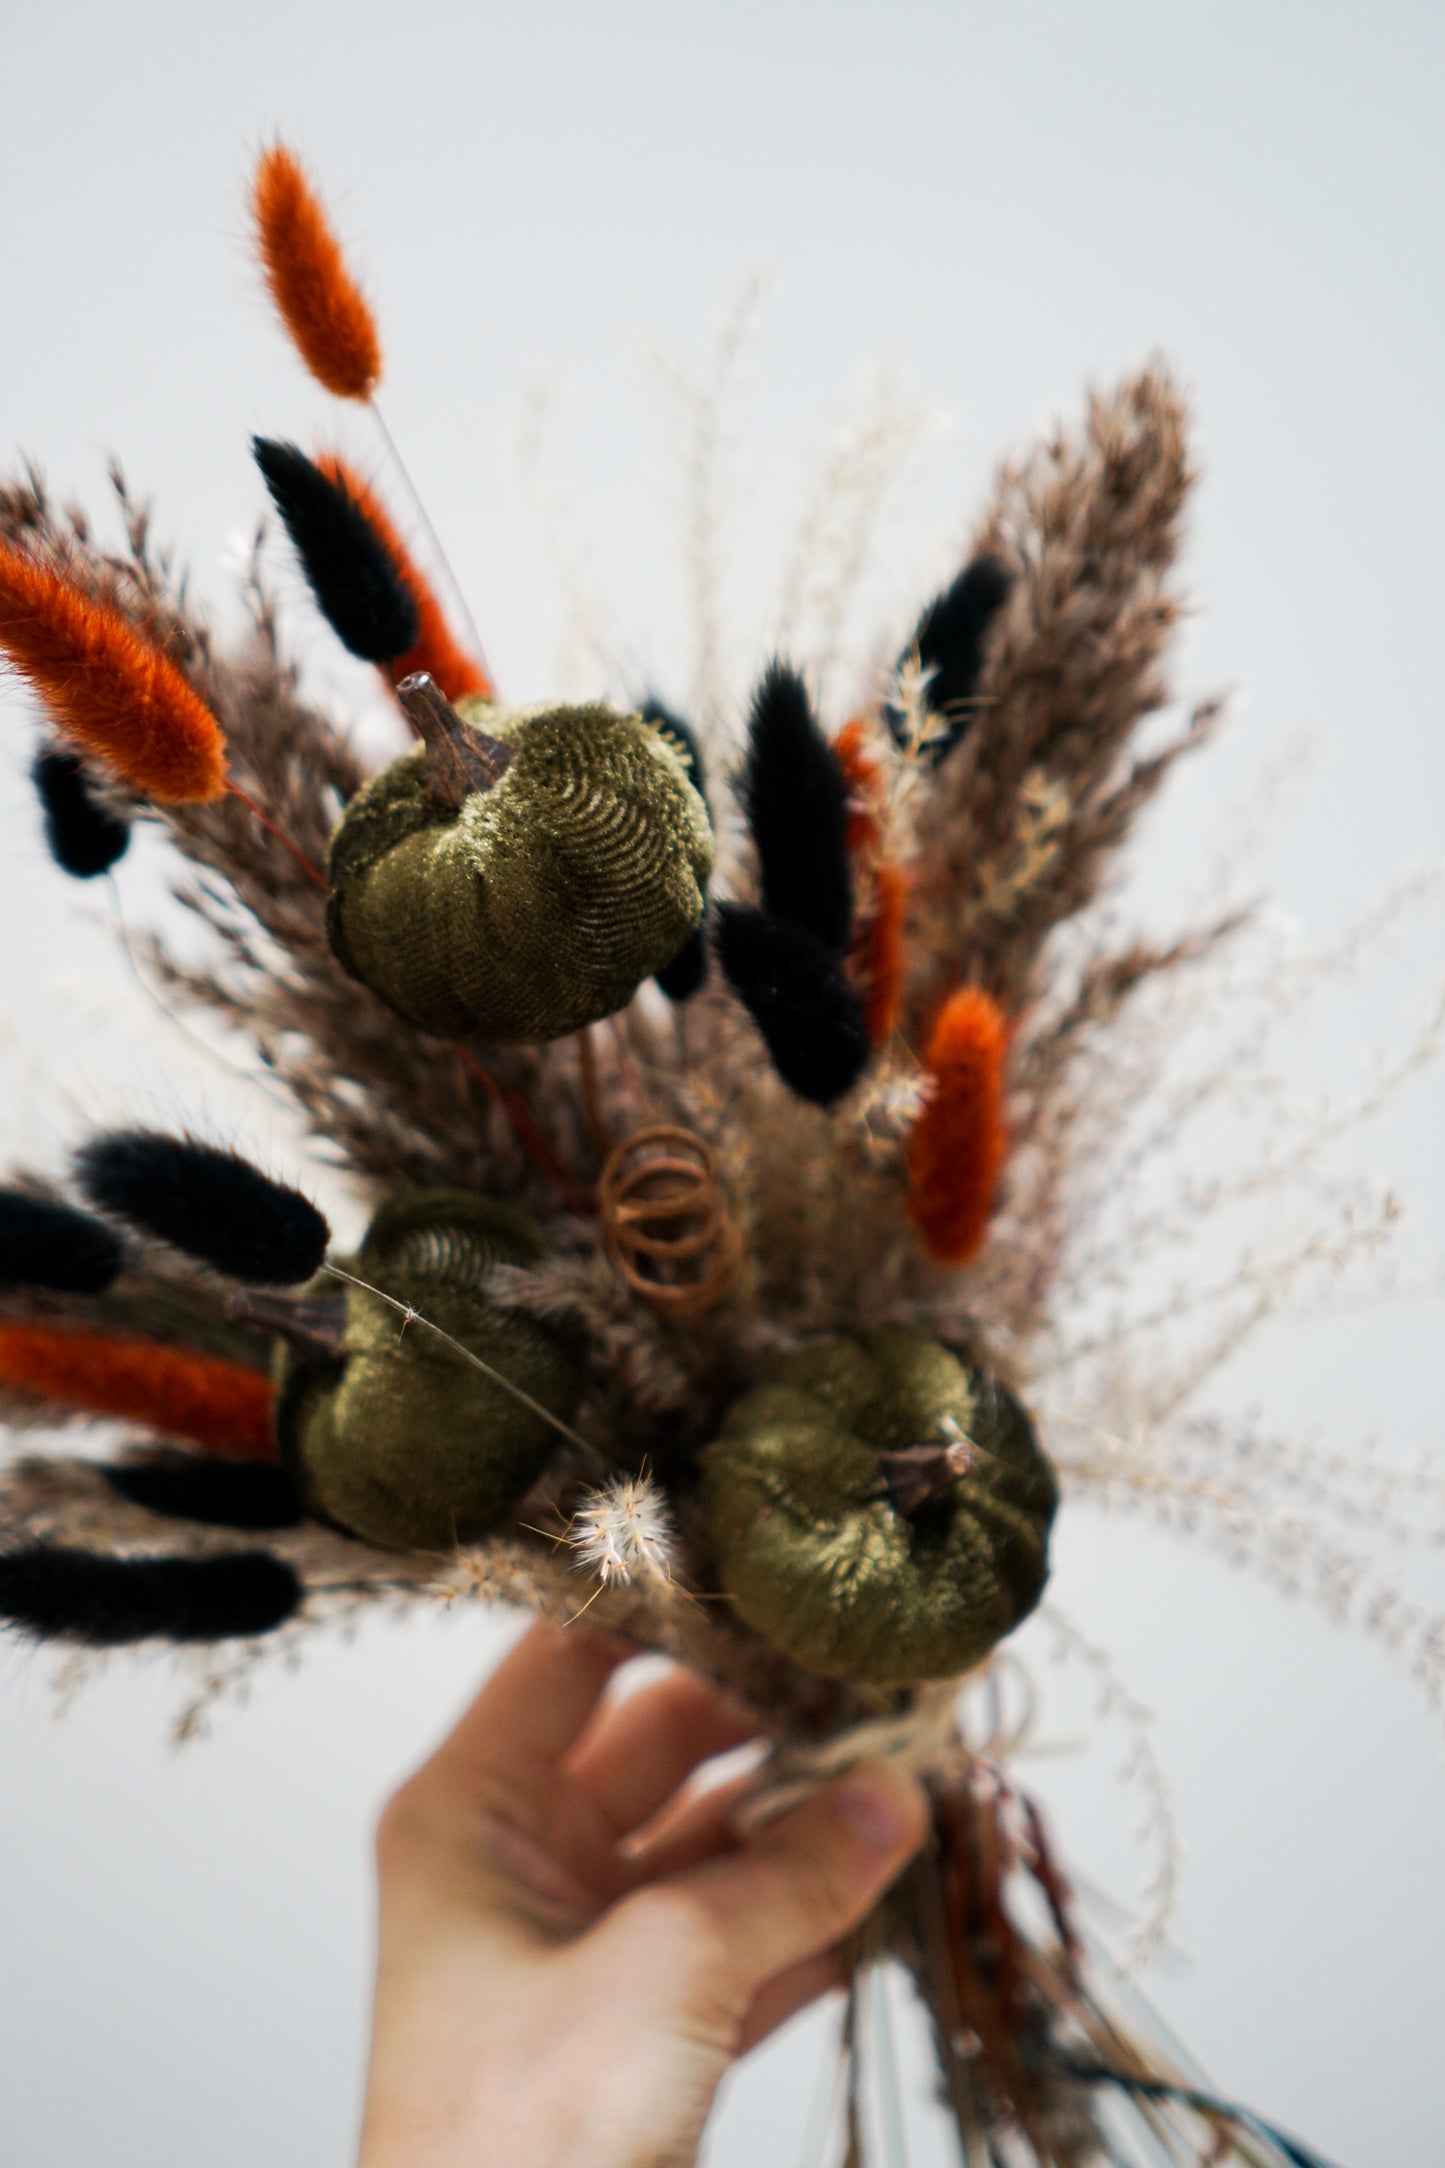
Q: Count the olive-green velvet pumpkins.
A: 3